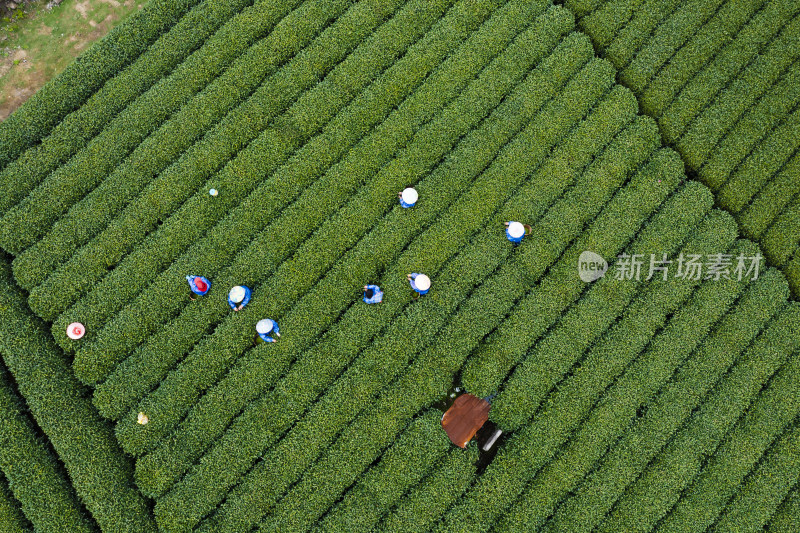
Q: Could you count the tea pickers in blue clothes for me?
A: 7